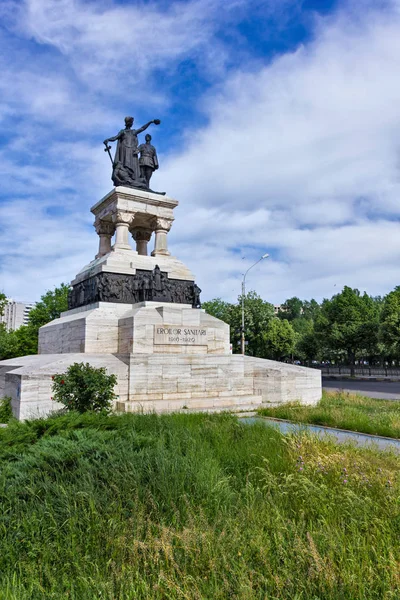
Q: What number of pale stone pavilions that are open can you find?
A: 1